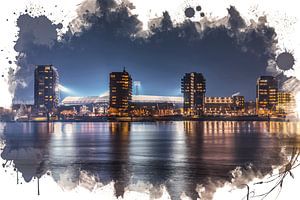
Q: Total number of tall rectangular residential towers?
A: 4